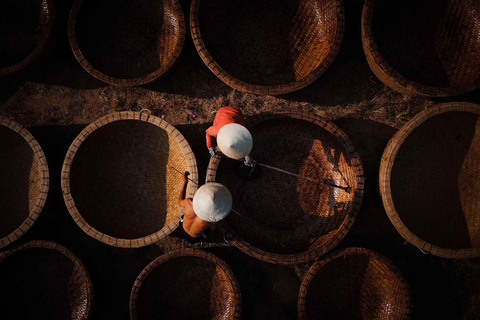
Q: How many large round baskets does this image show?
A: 11